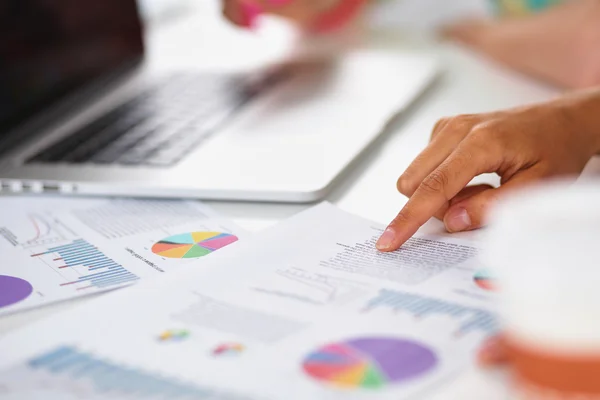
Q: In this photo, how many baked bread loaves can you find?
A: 0